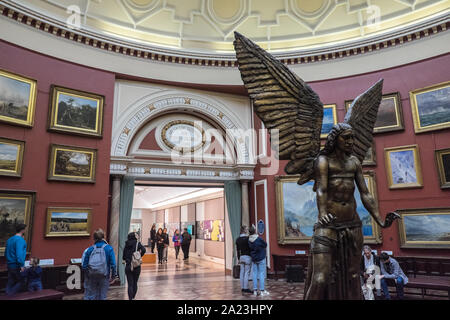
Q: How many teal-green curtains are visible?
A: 2